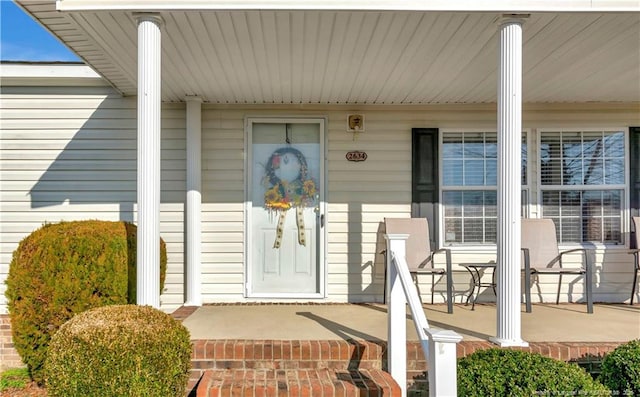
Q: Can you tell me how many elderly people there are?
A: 0